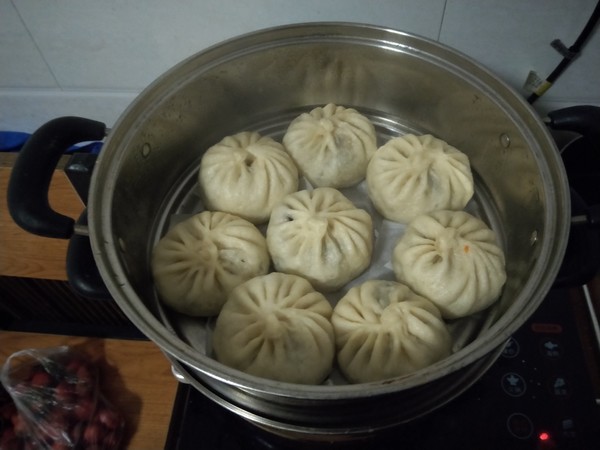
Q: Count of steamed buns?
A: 8